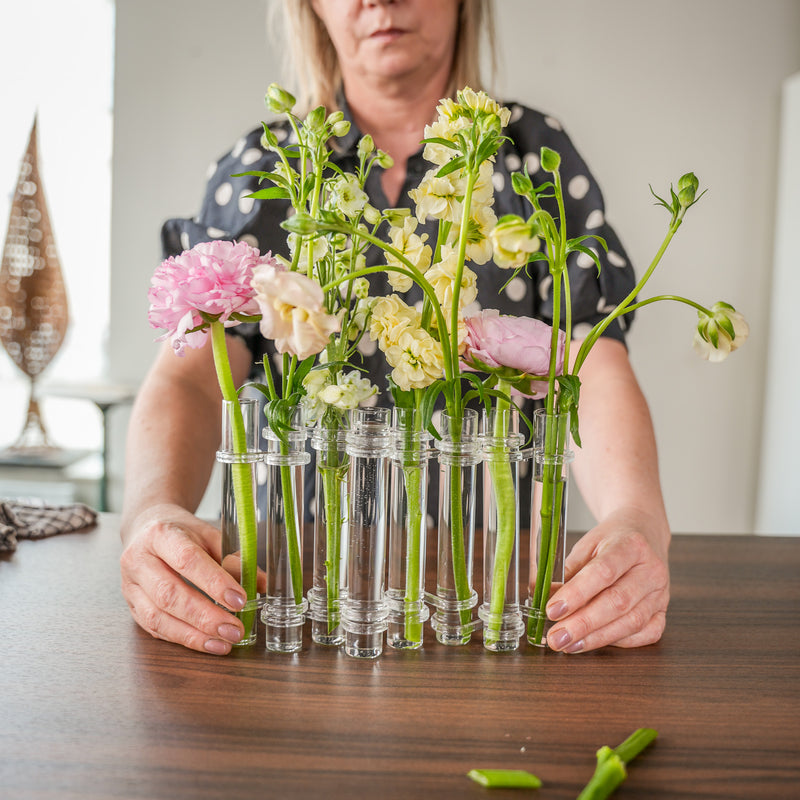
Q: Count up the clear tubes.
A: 8